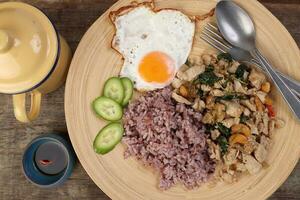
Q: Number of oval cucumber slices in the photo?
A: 4